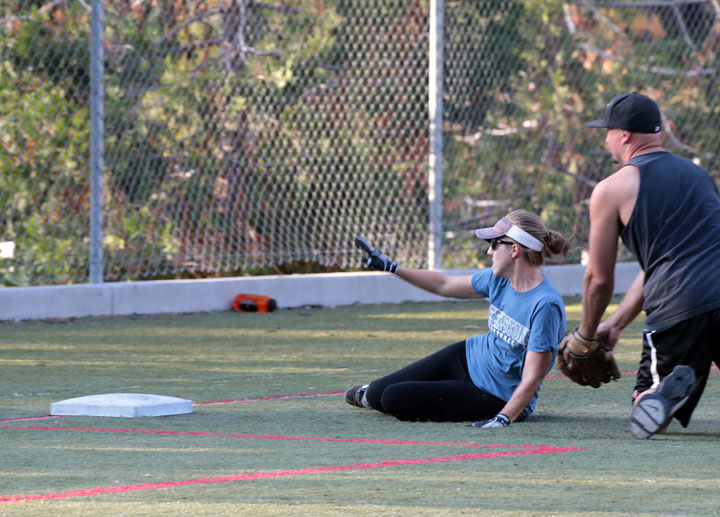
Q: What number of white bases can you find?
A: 1